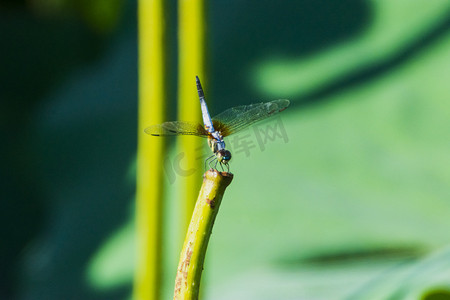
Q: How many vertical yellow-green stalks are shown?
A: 3